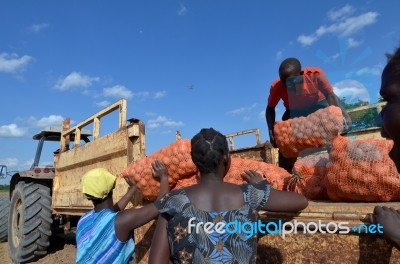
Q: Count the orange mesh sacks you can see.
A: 5